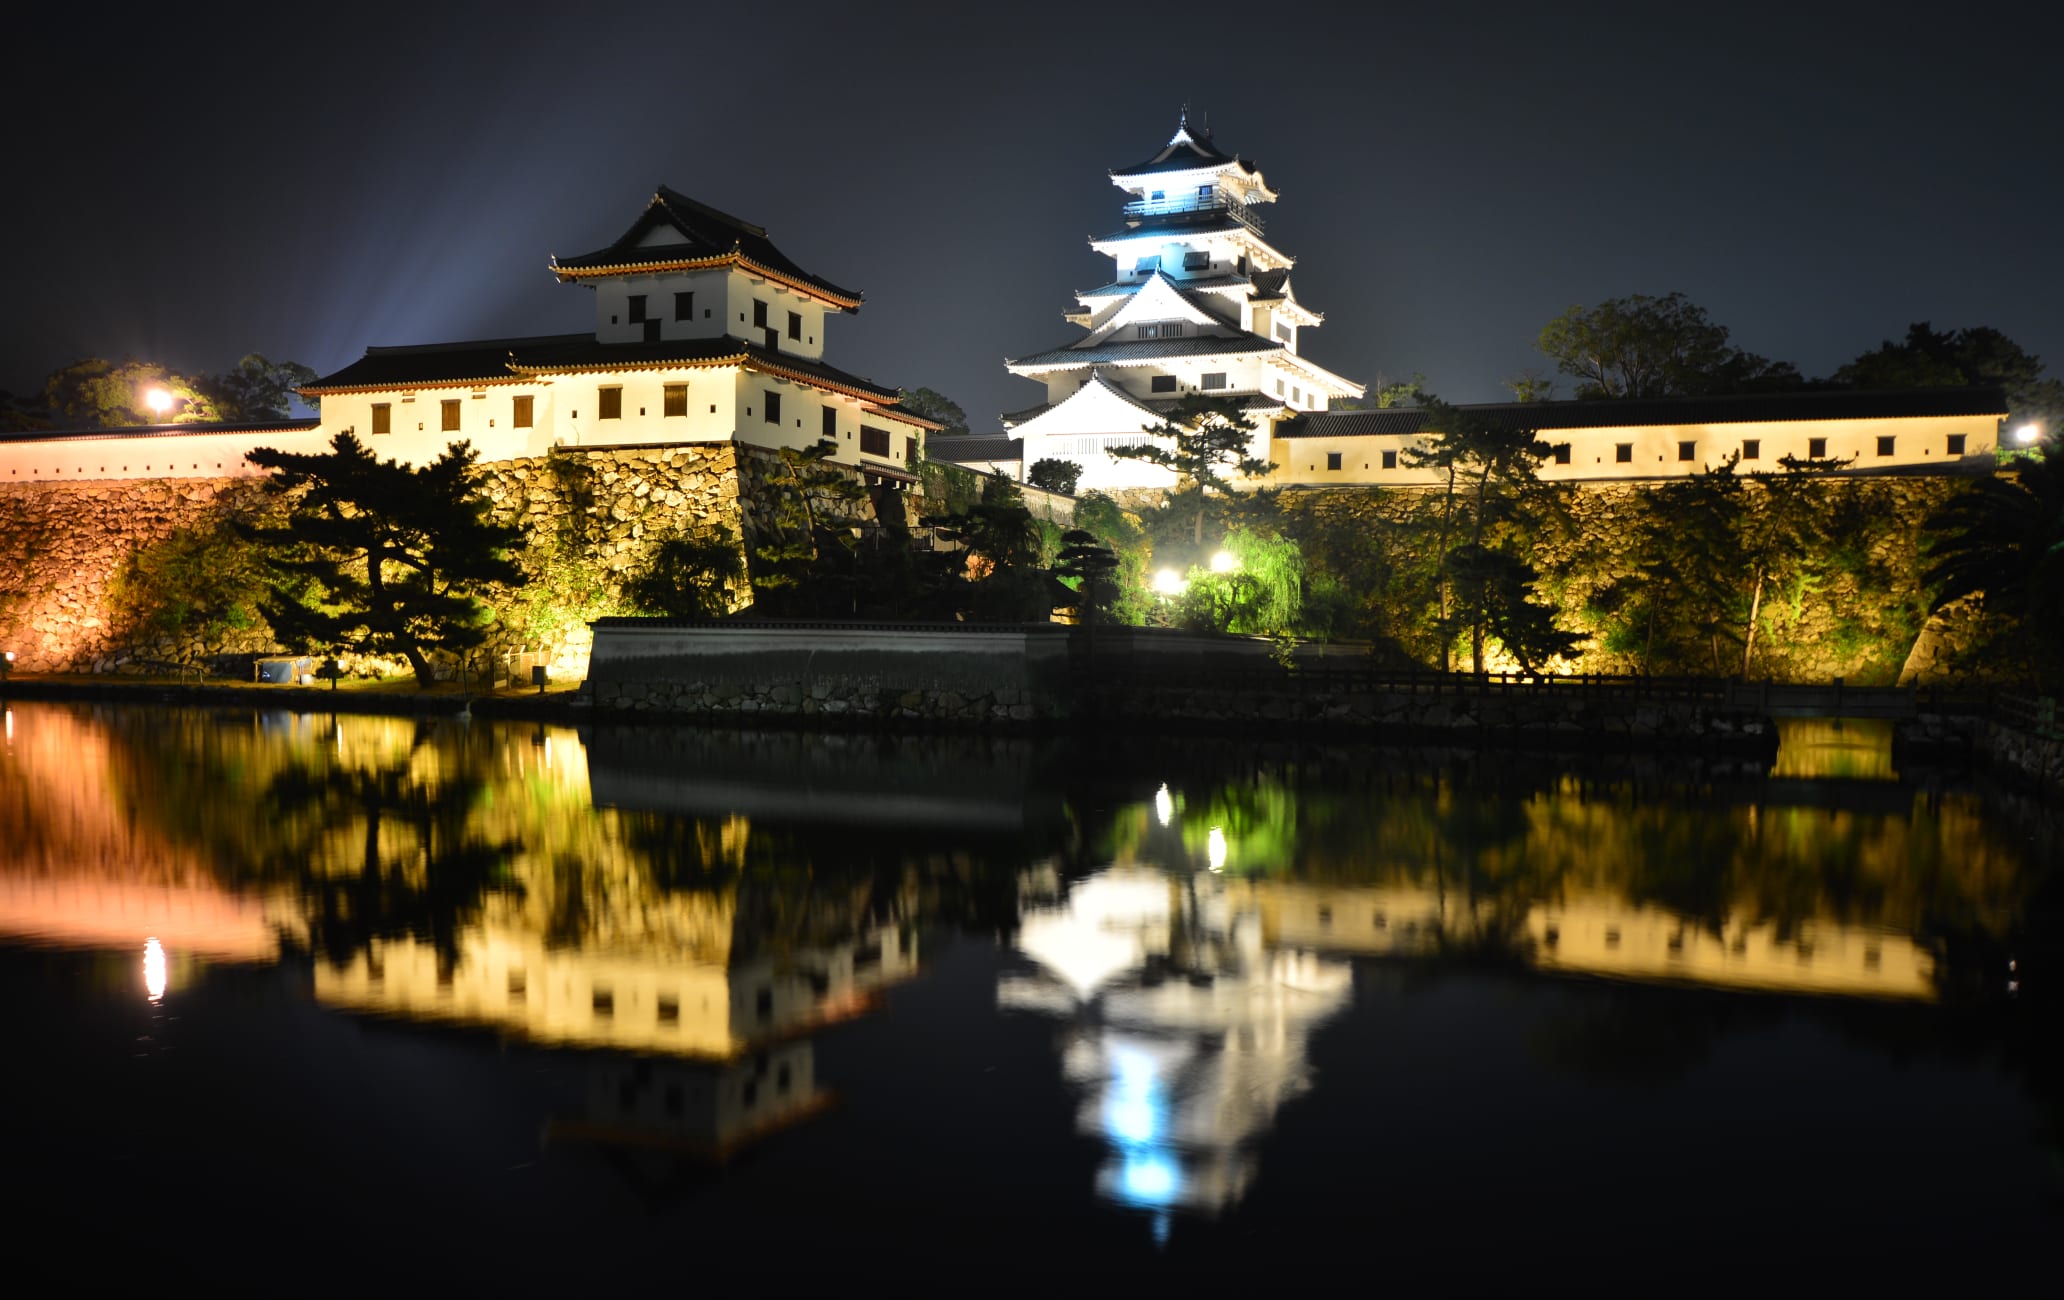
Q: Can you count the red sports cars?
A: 0